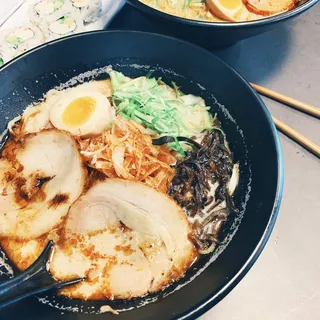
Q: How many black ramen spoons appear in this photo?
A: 1